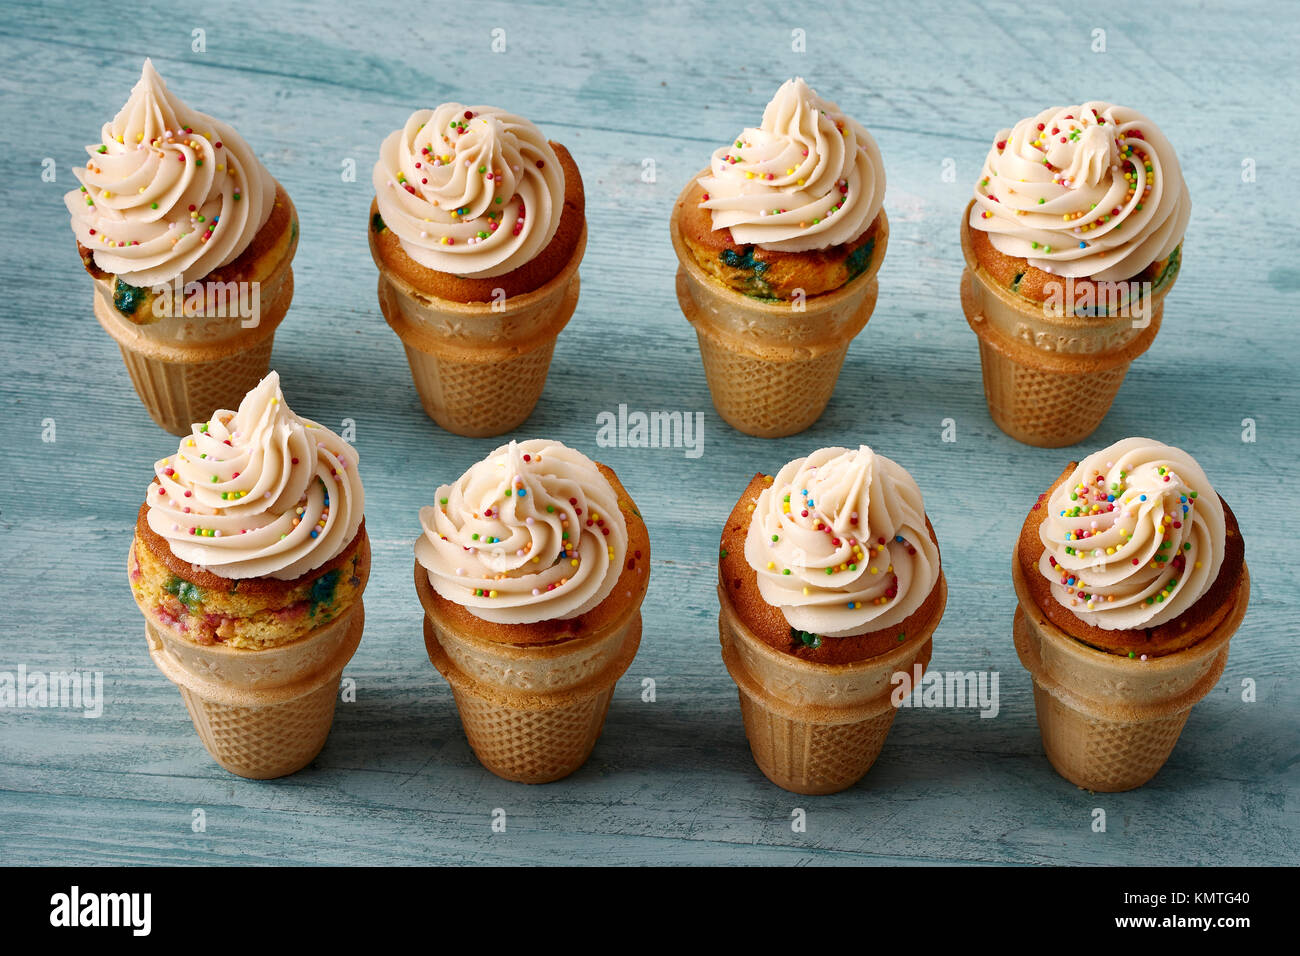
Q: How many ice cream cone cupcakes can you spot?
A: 8